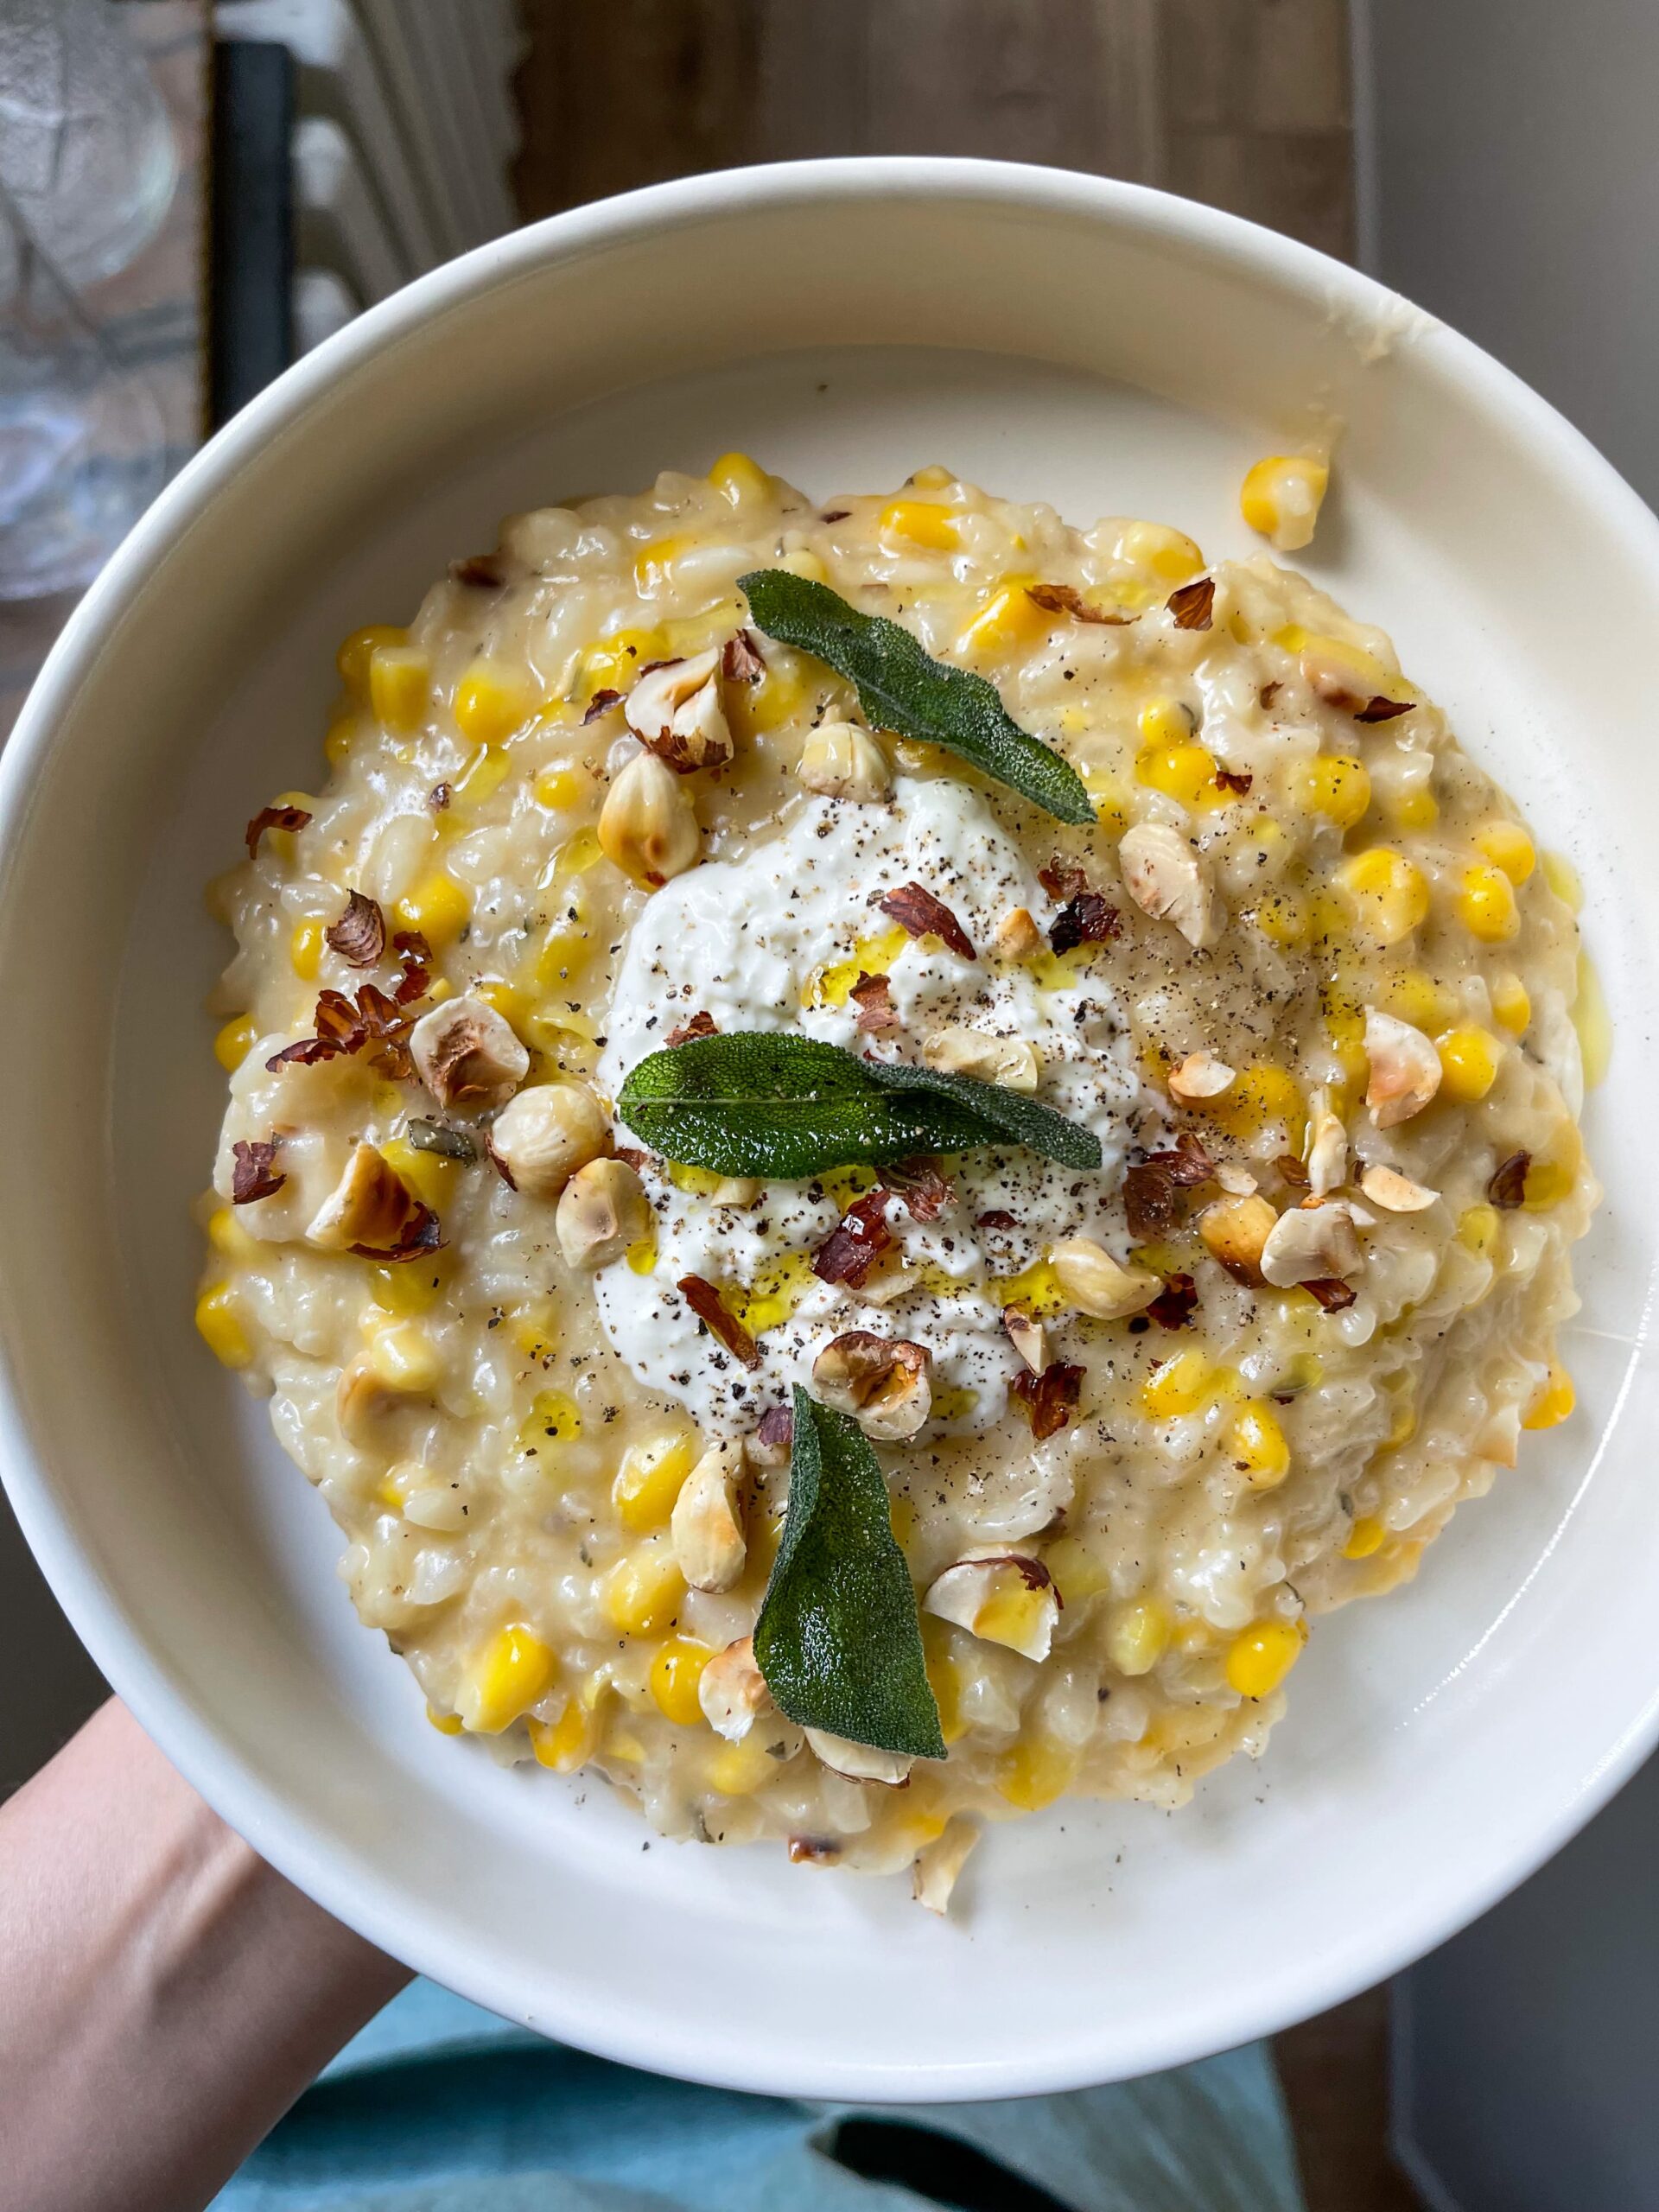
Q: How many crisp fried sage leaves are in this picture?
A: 3